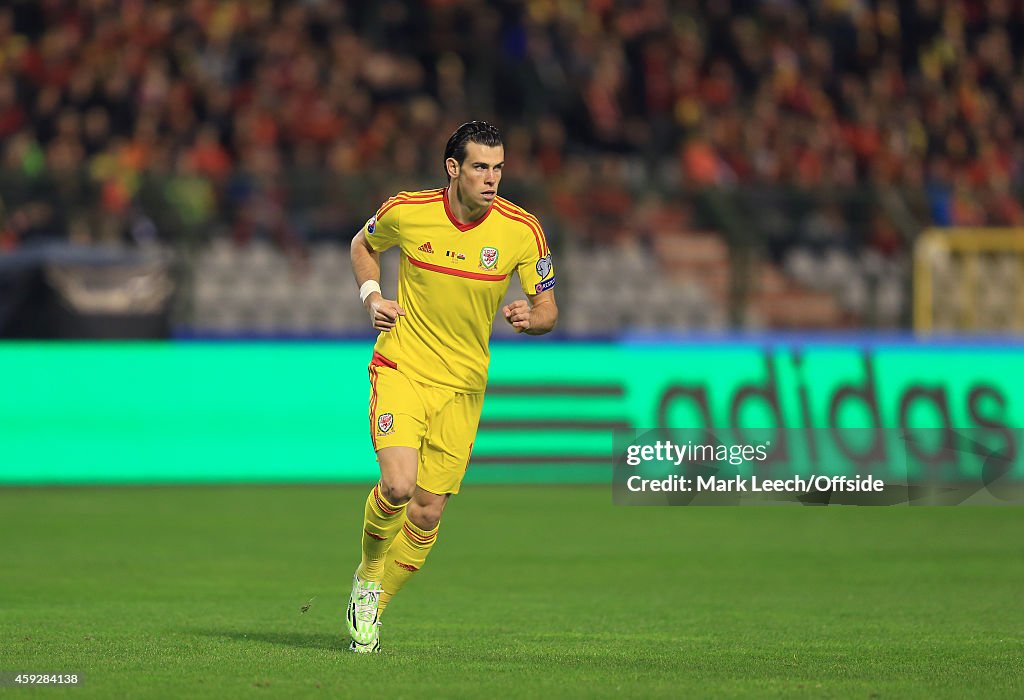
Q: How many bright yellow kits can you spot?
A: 1